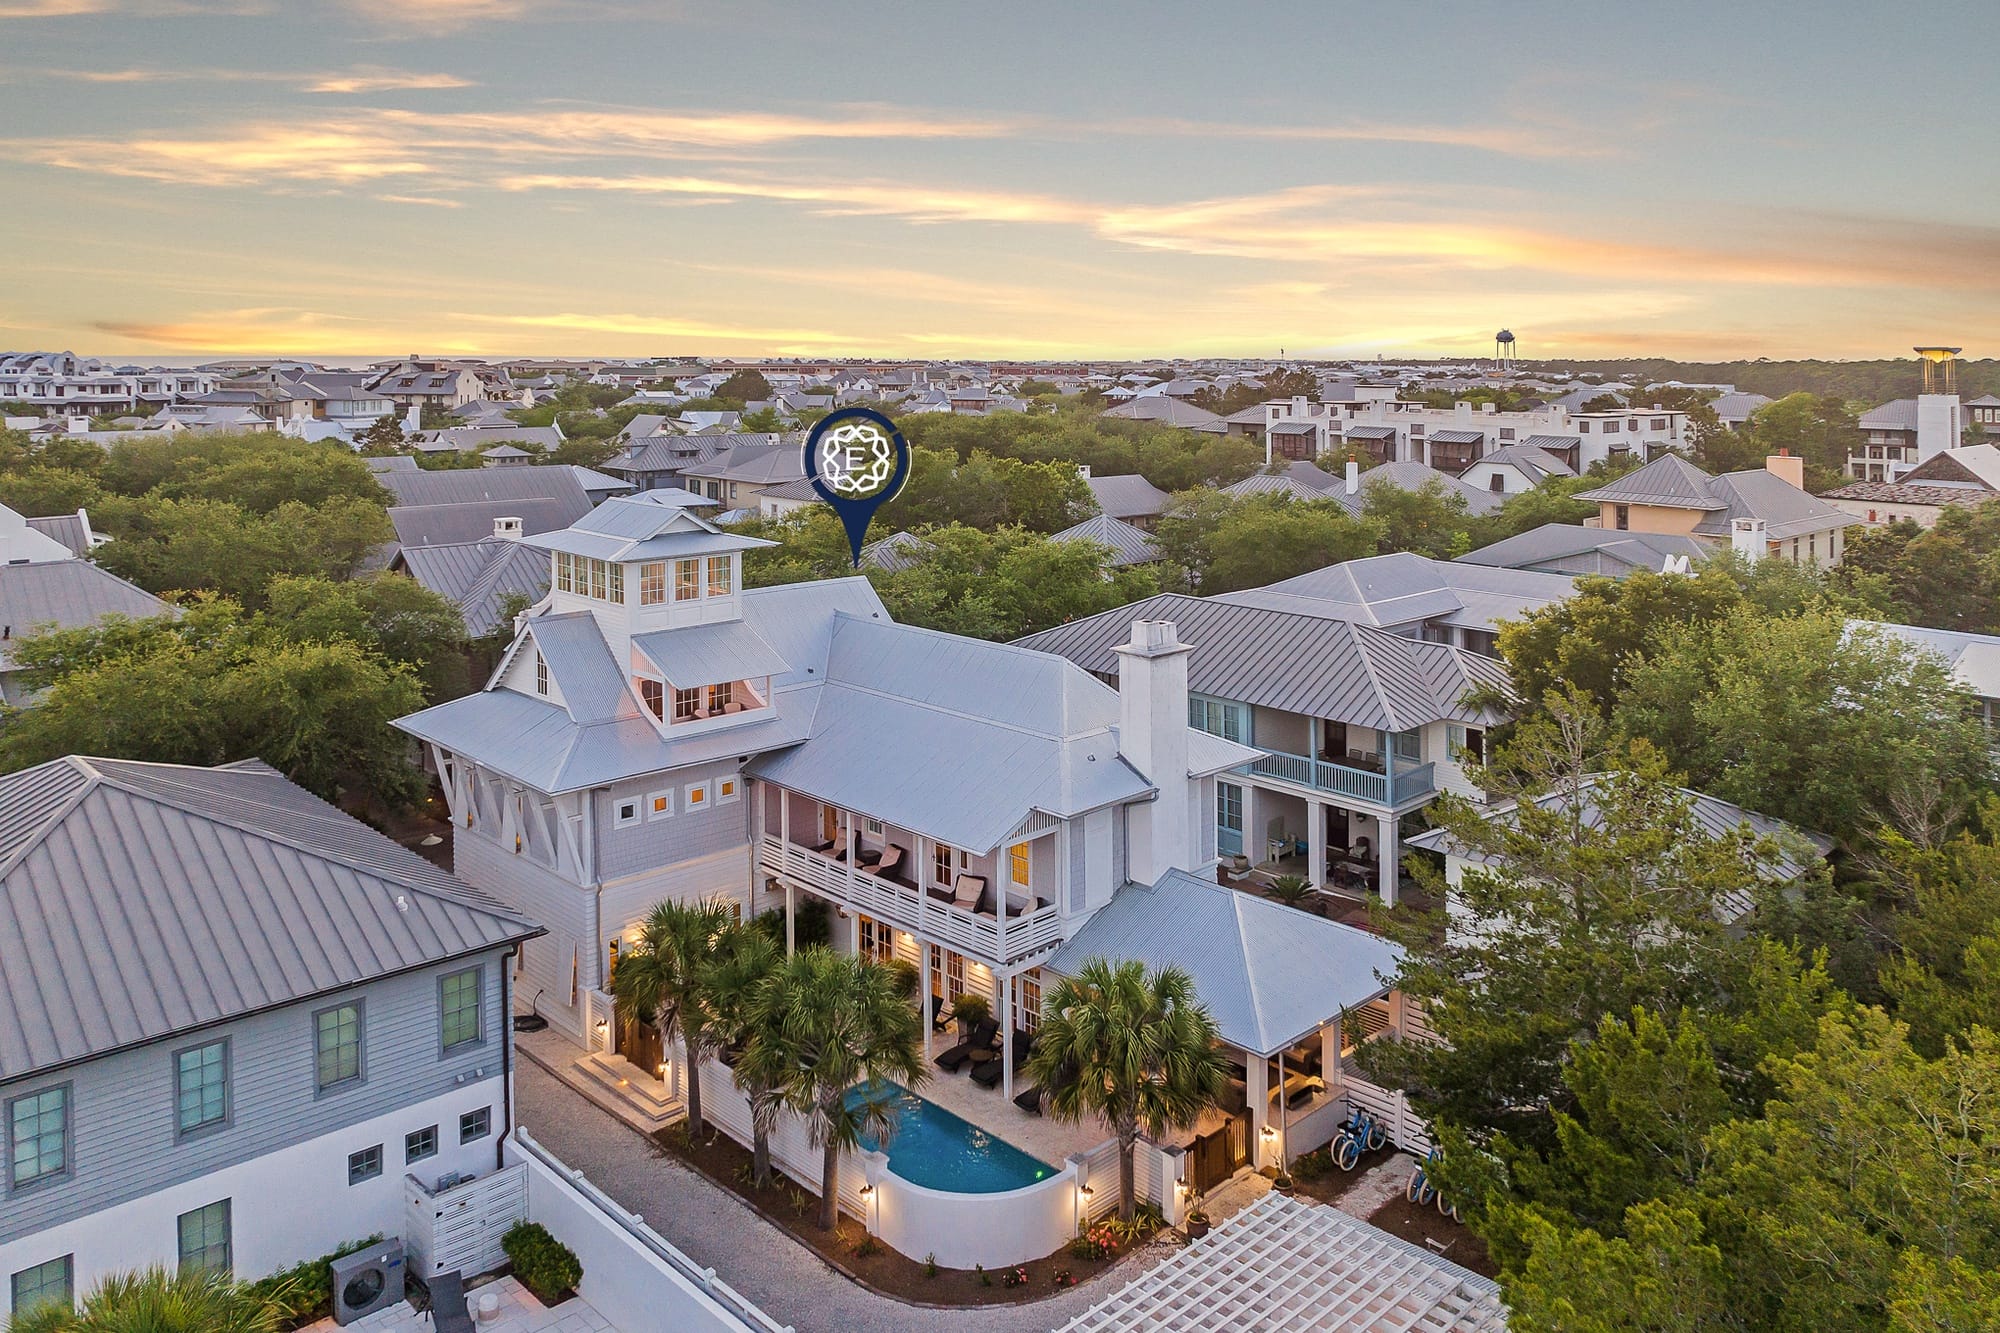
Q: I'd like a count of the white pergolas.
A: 1